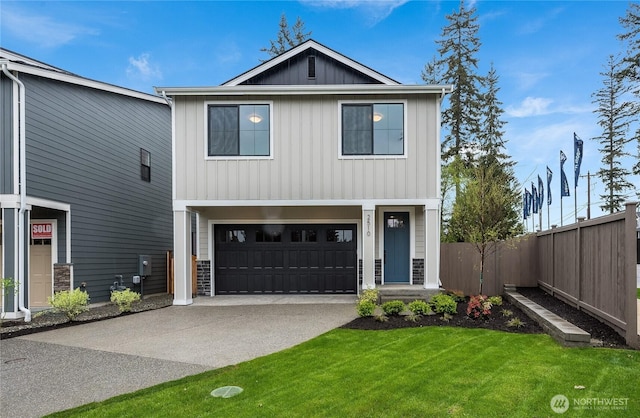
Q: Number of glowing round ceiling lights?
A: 2